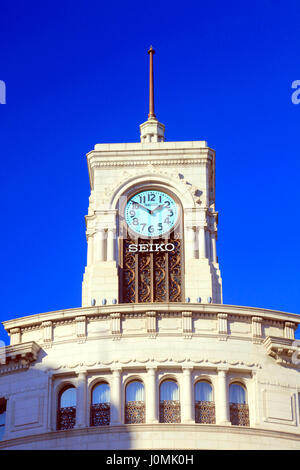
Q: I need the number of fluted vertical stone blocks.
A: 9